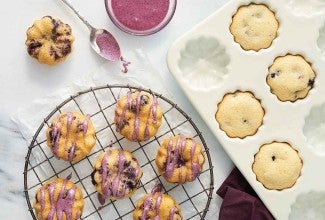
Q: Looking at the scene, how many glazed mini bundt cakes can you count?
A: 6